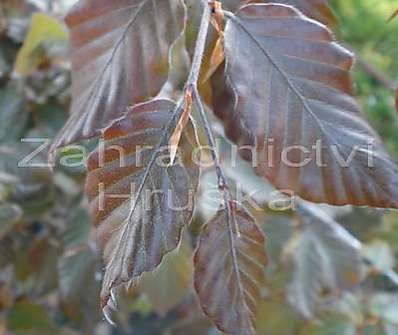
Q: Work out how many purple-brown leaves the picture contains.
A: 4